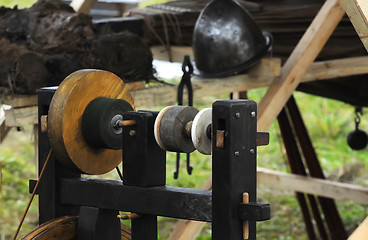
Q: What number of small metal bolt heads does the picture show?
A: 4